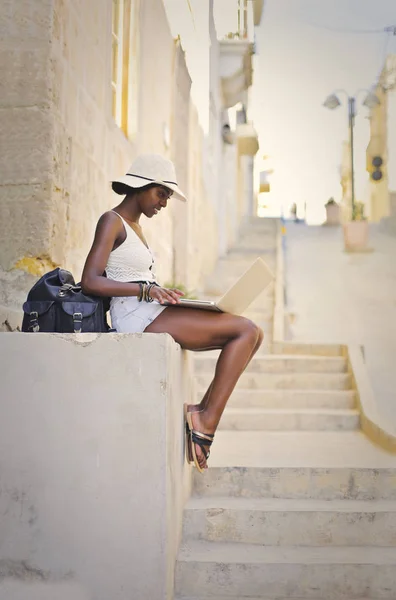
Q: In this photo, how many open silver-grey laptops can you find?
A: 1